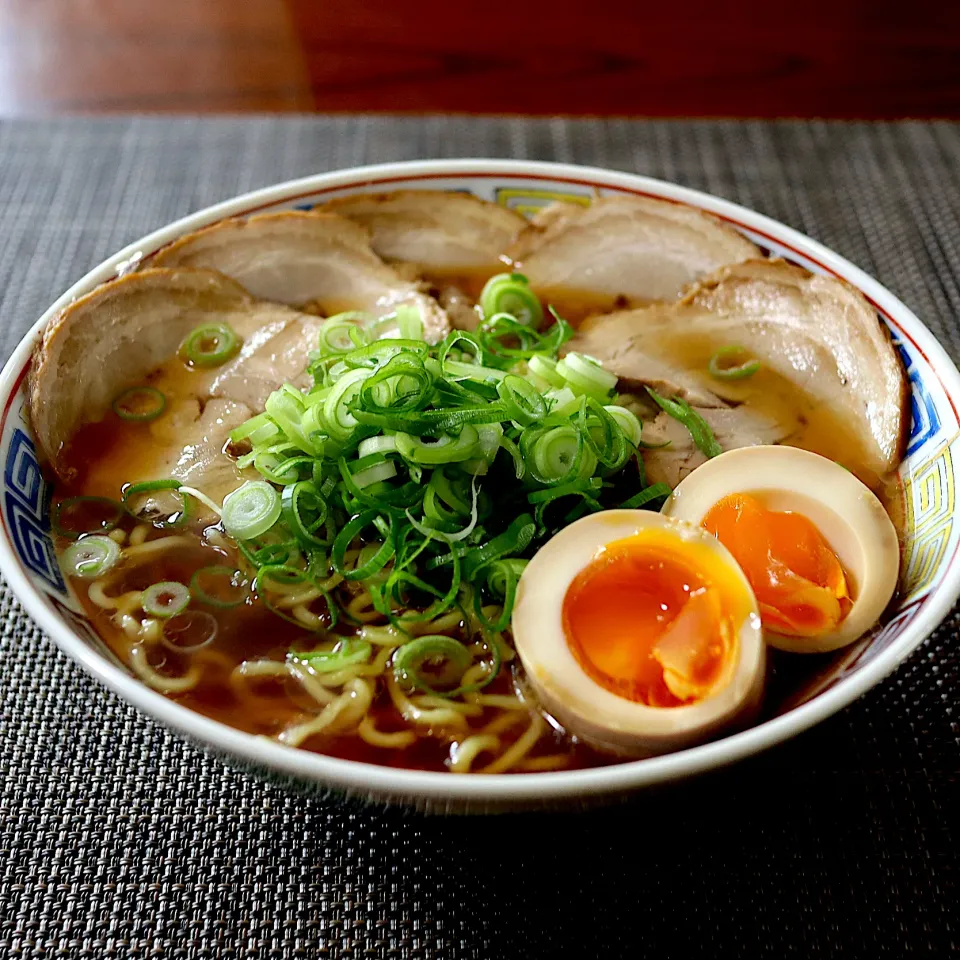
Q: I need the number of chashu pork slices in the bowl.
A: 5